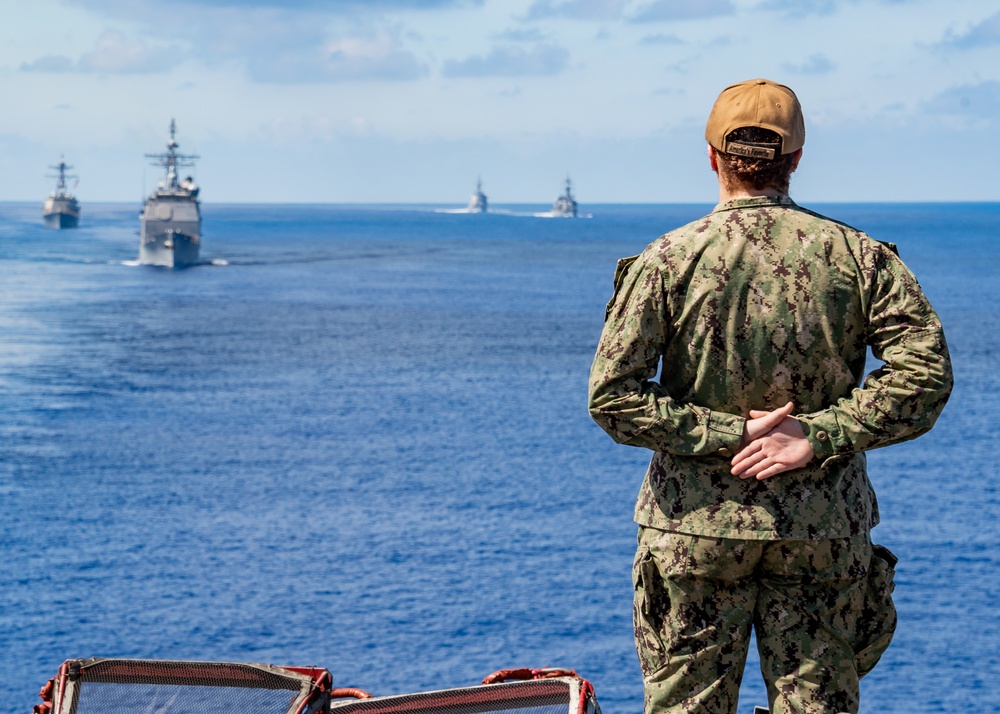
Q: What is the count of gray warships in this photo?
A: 4